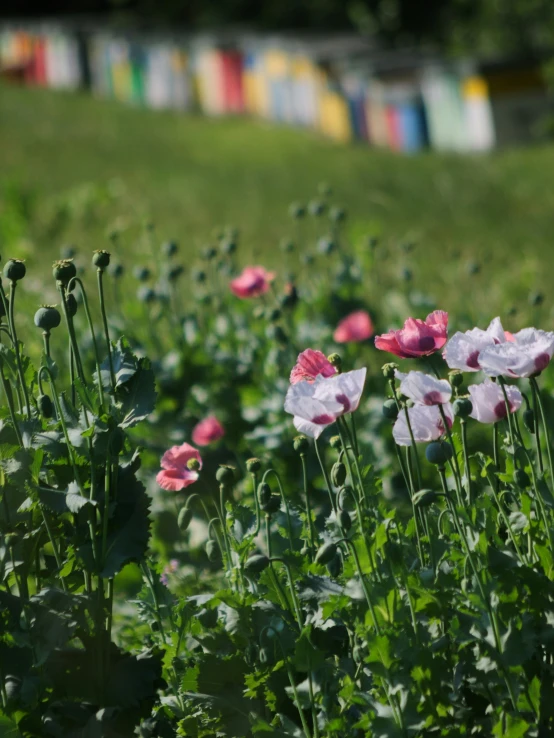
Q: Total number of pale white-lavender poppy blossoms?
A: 6